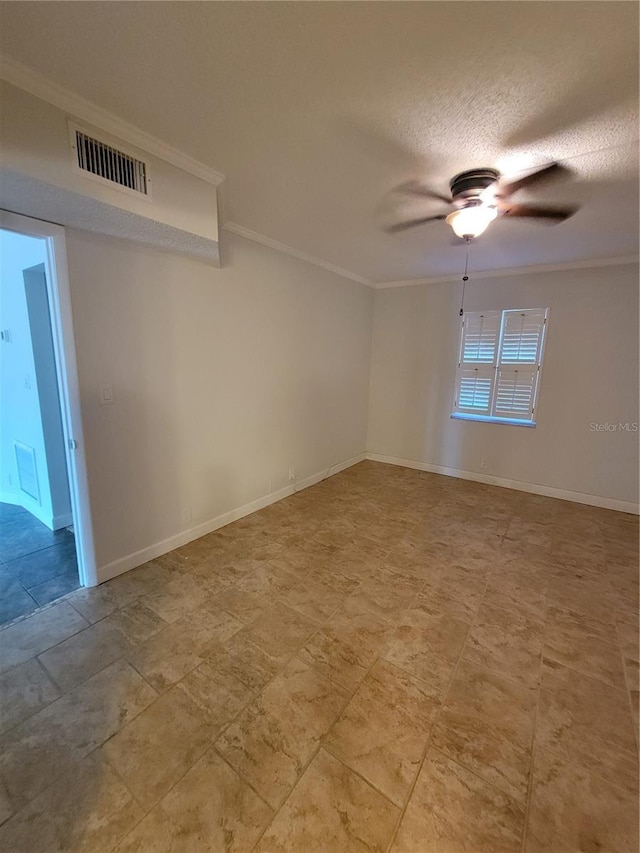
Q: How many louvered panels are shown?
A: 4